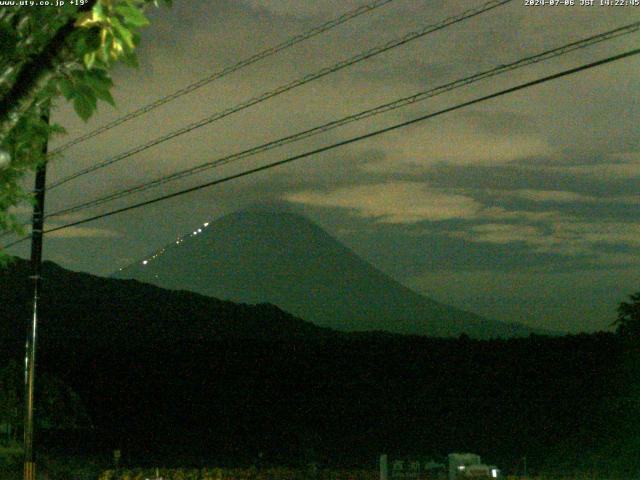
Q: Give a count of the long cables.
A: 4